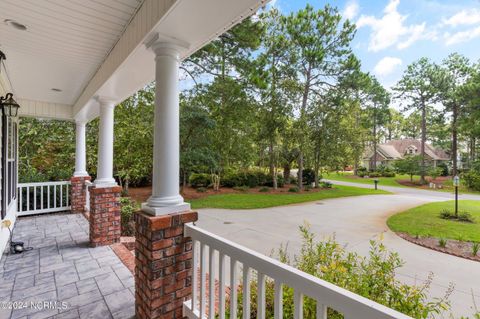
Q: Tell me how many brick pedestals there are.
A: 3